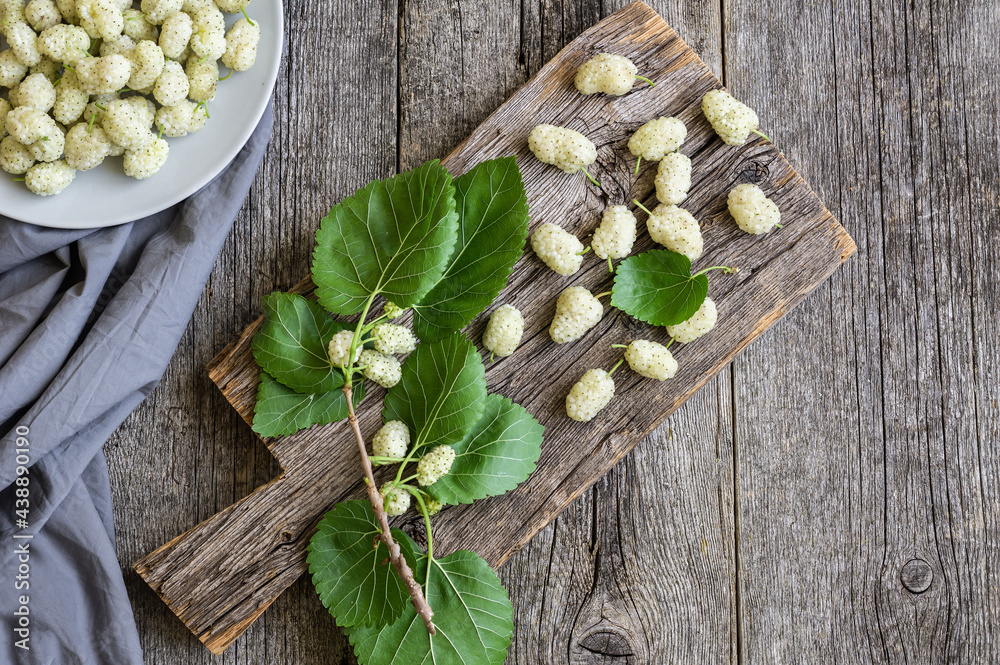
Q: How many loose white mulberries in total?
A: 14